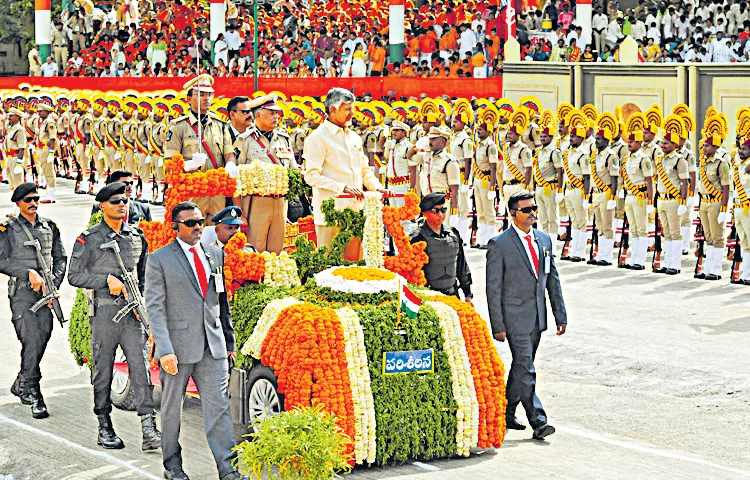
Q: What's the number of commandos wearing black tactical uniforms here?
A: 3